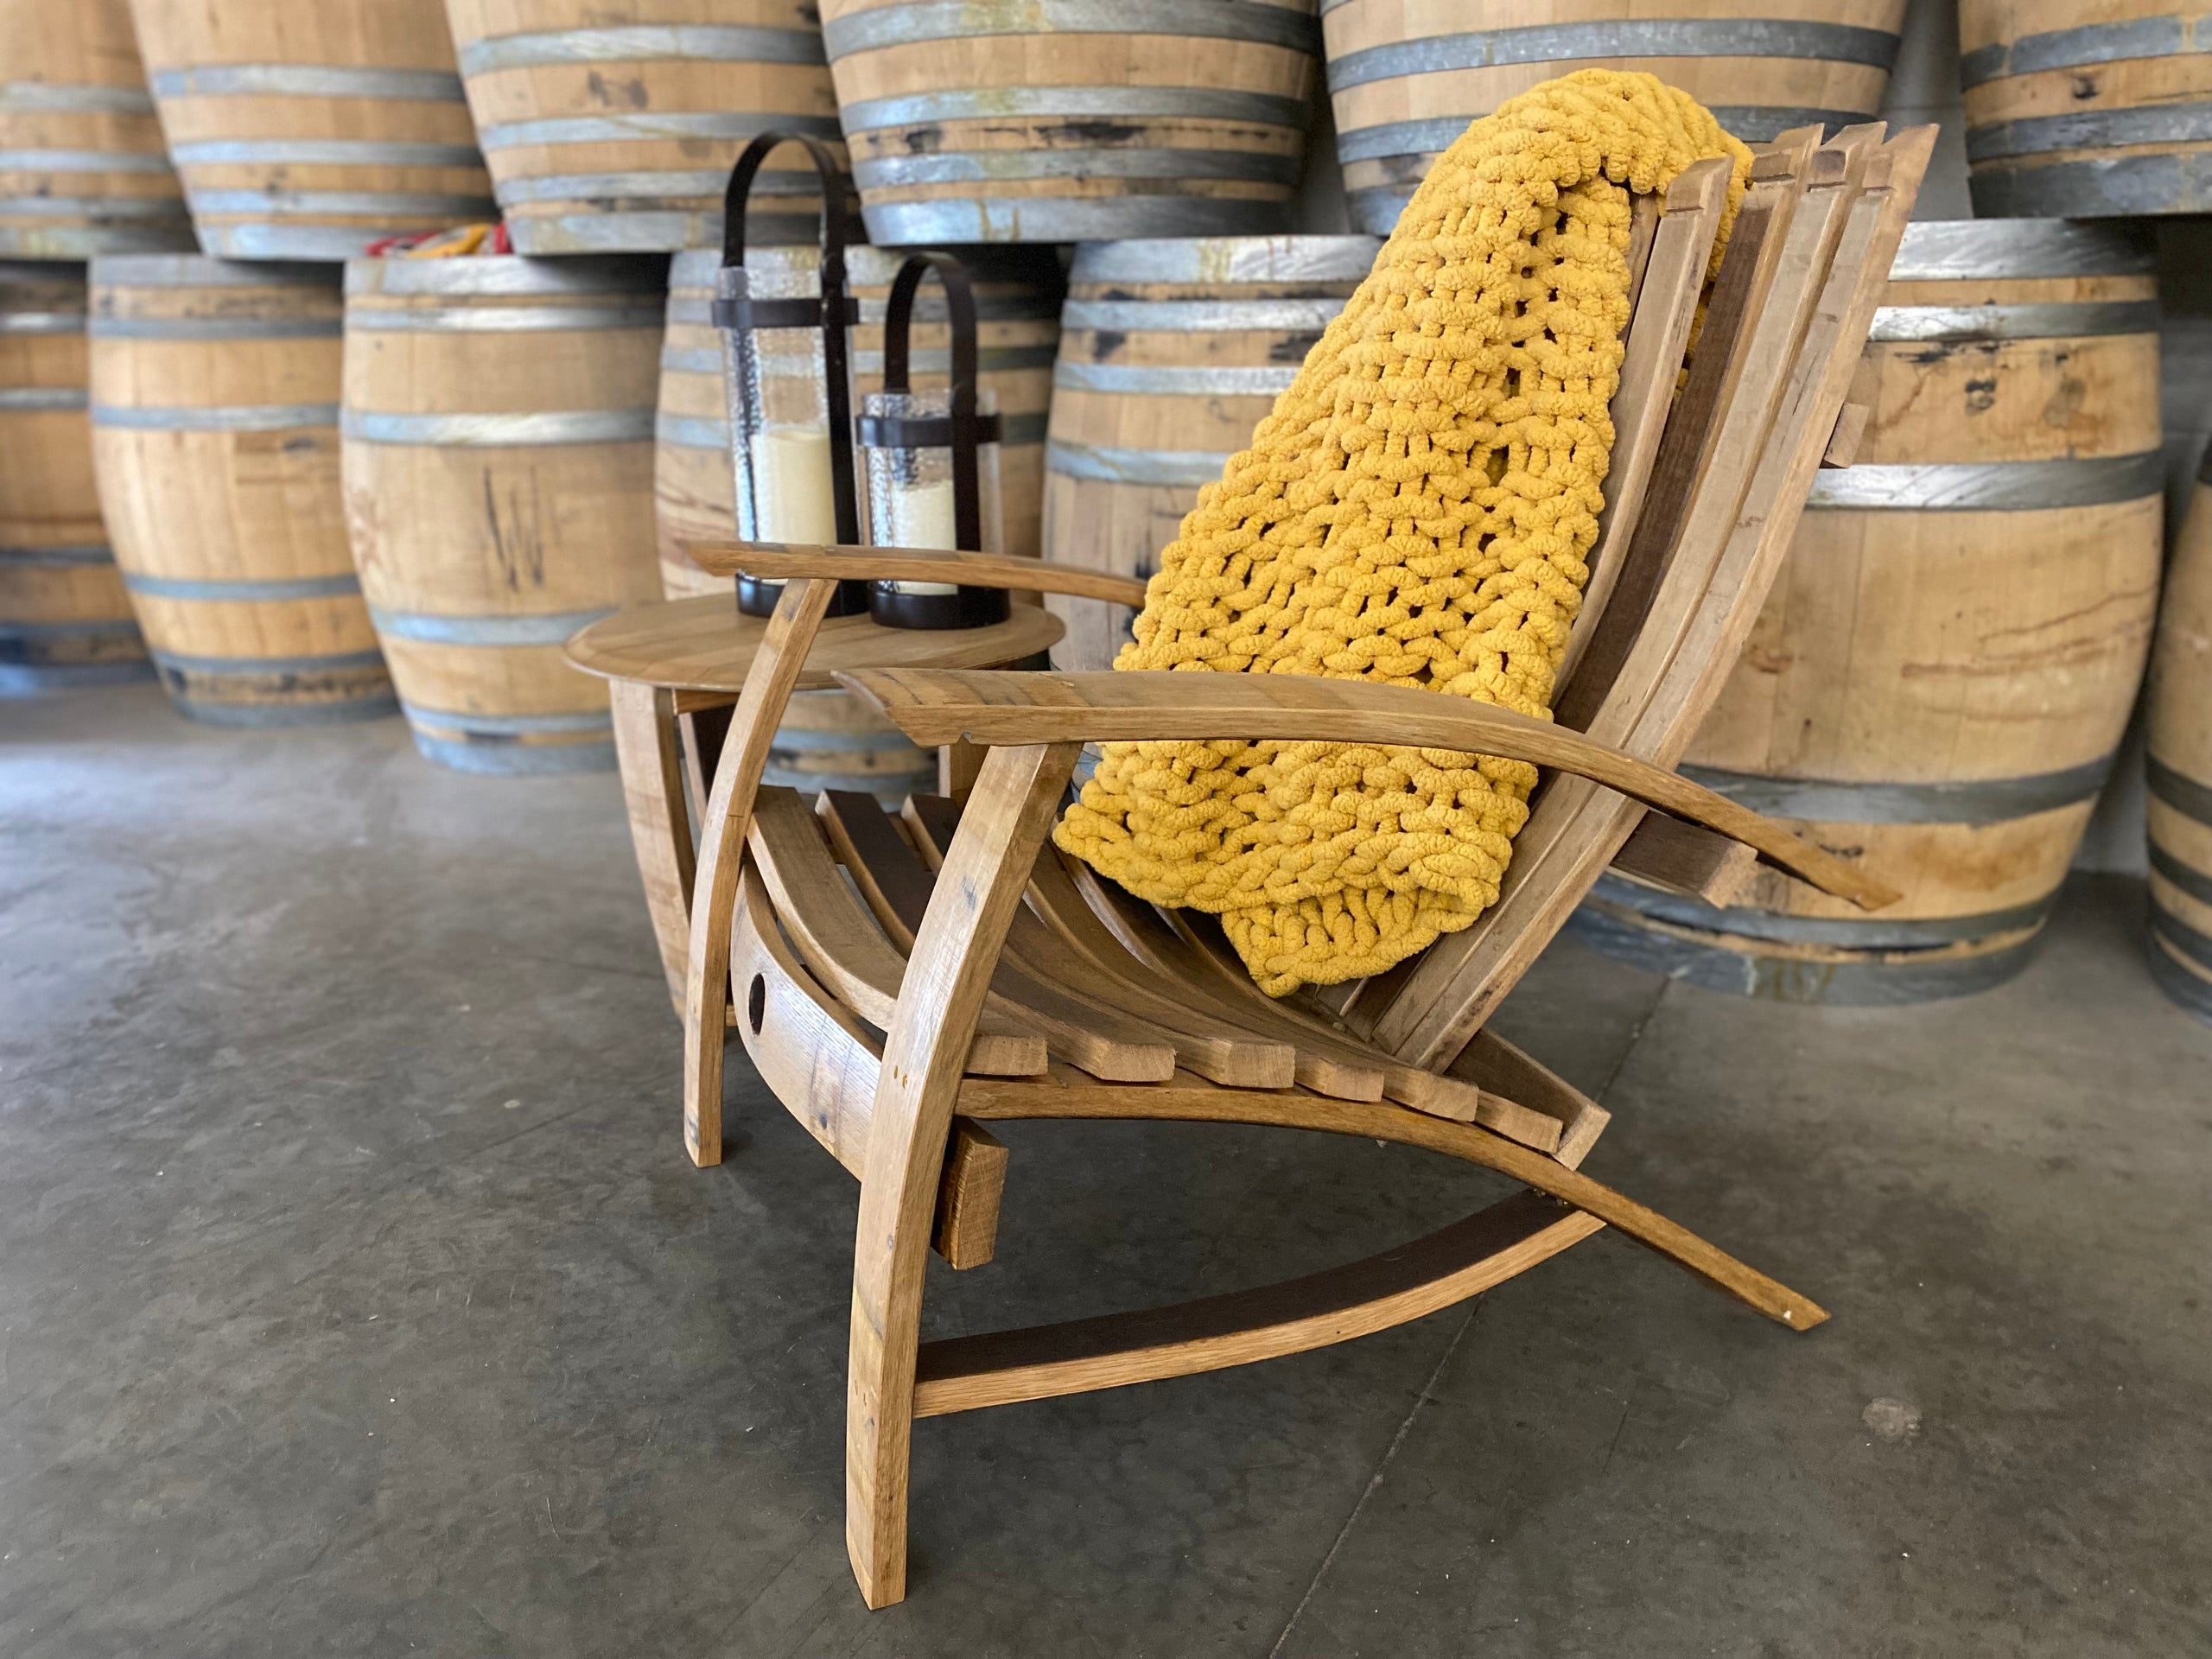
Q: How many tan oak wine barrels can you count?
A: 13